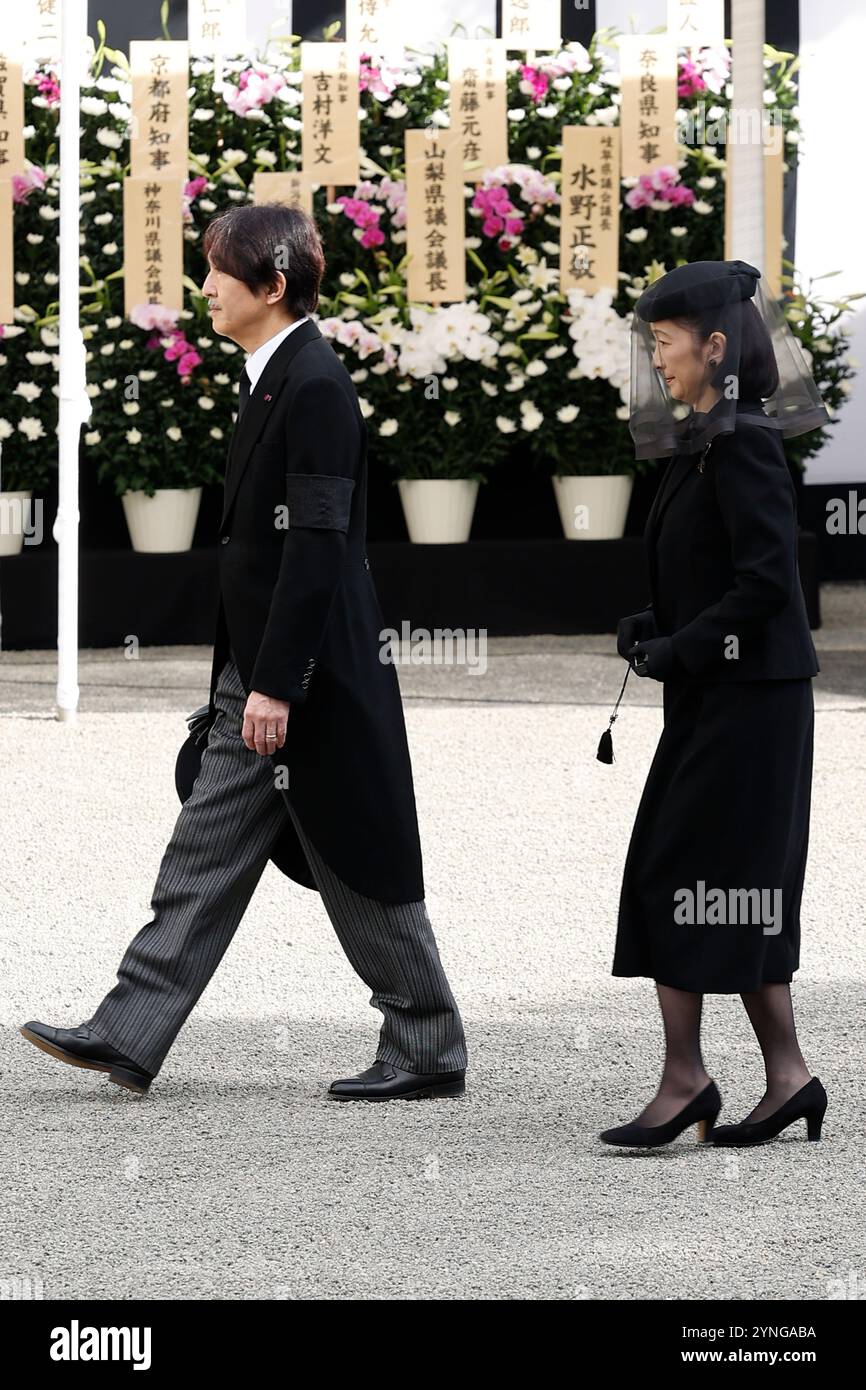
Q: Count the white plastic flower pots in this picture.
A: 4